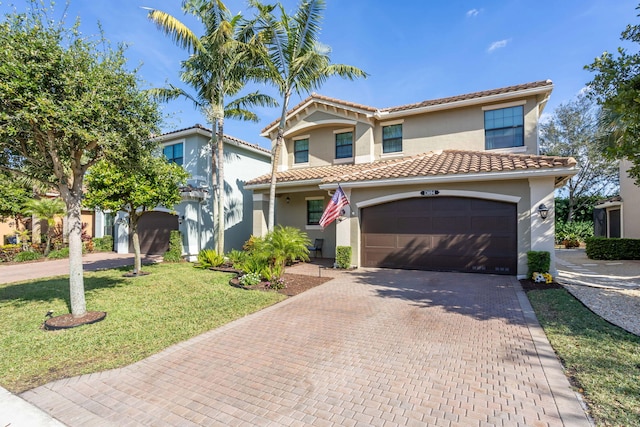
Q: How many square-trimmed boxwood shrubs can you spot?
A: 2